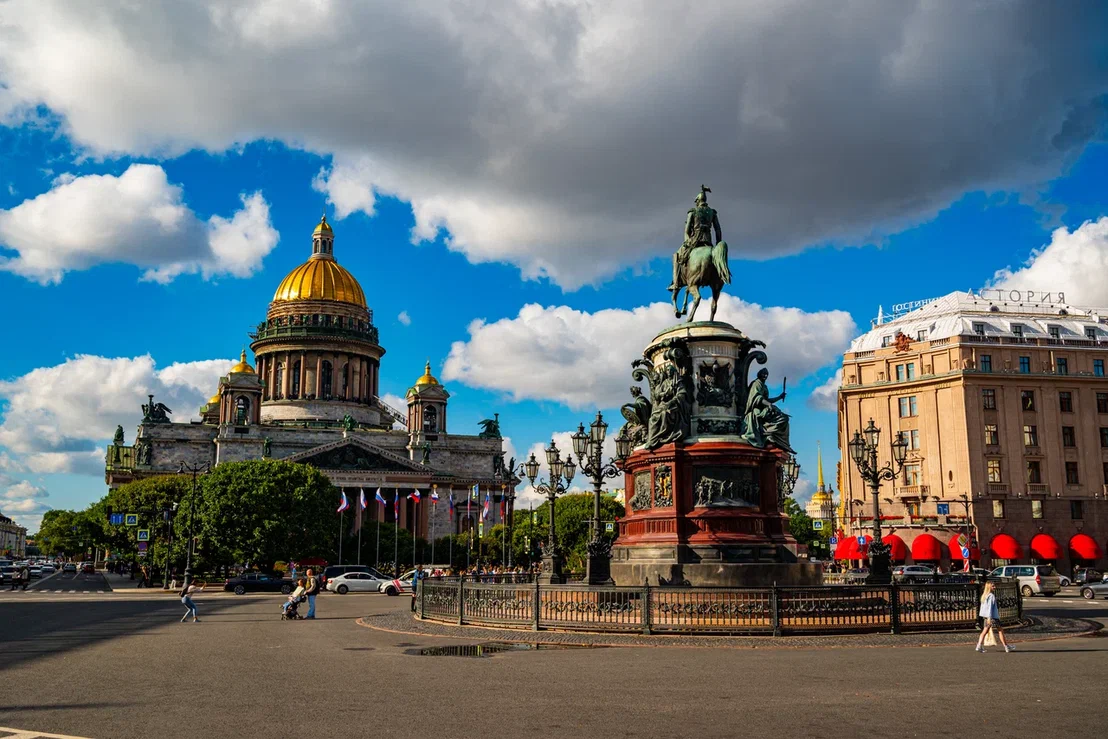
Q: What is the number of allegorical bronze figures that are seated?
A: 3